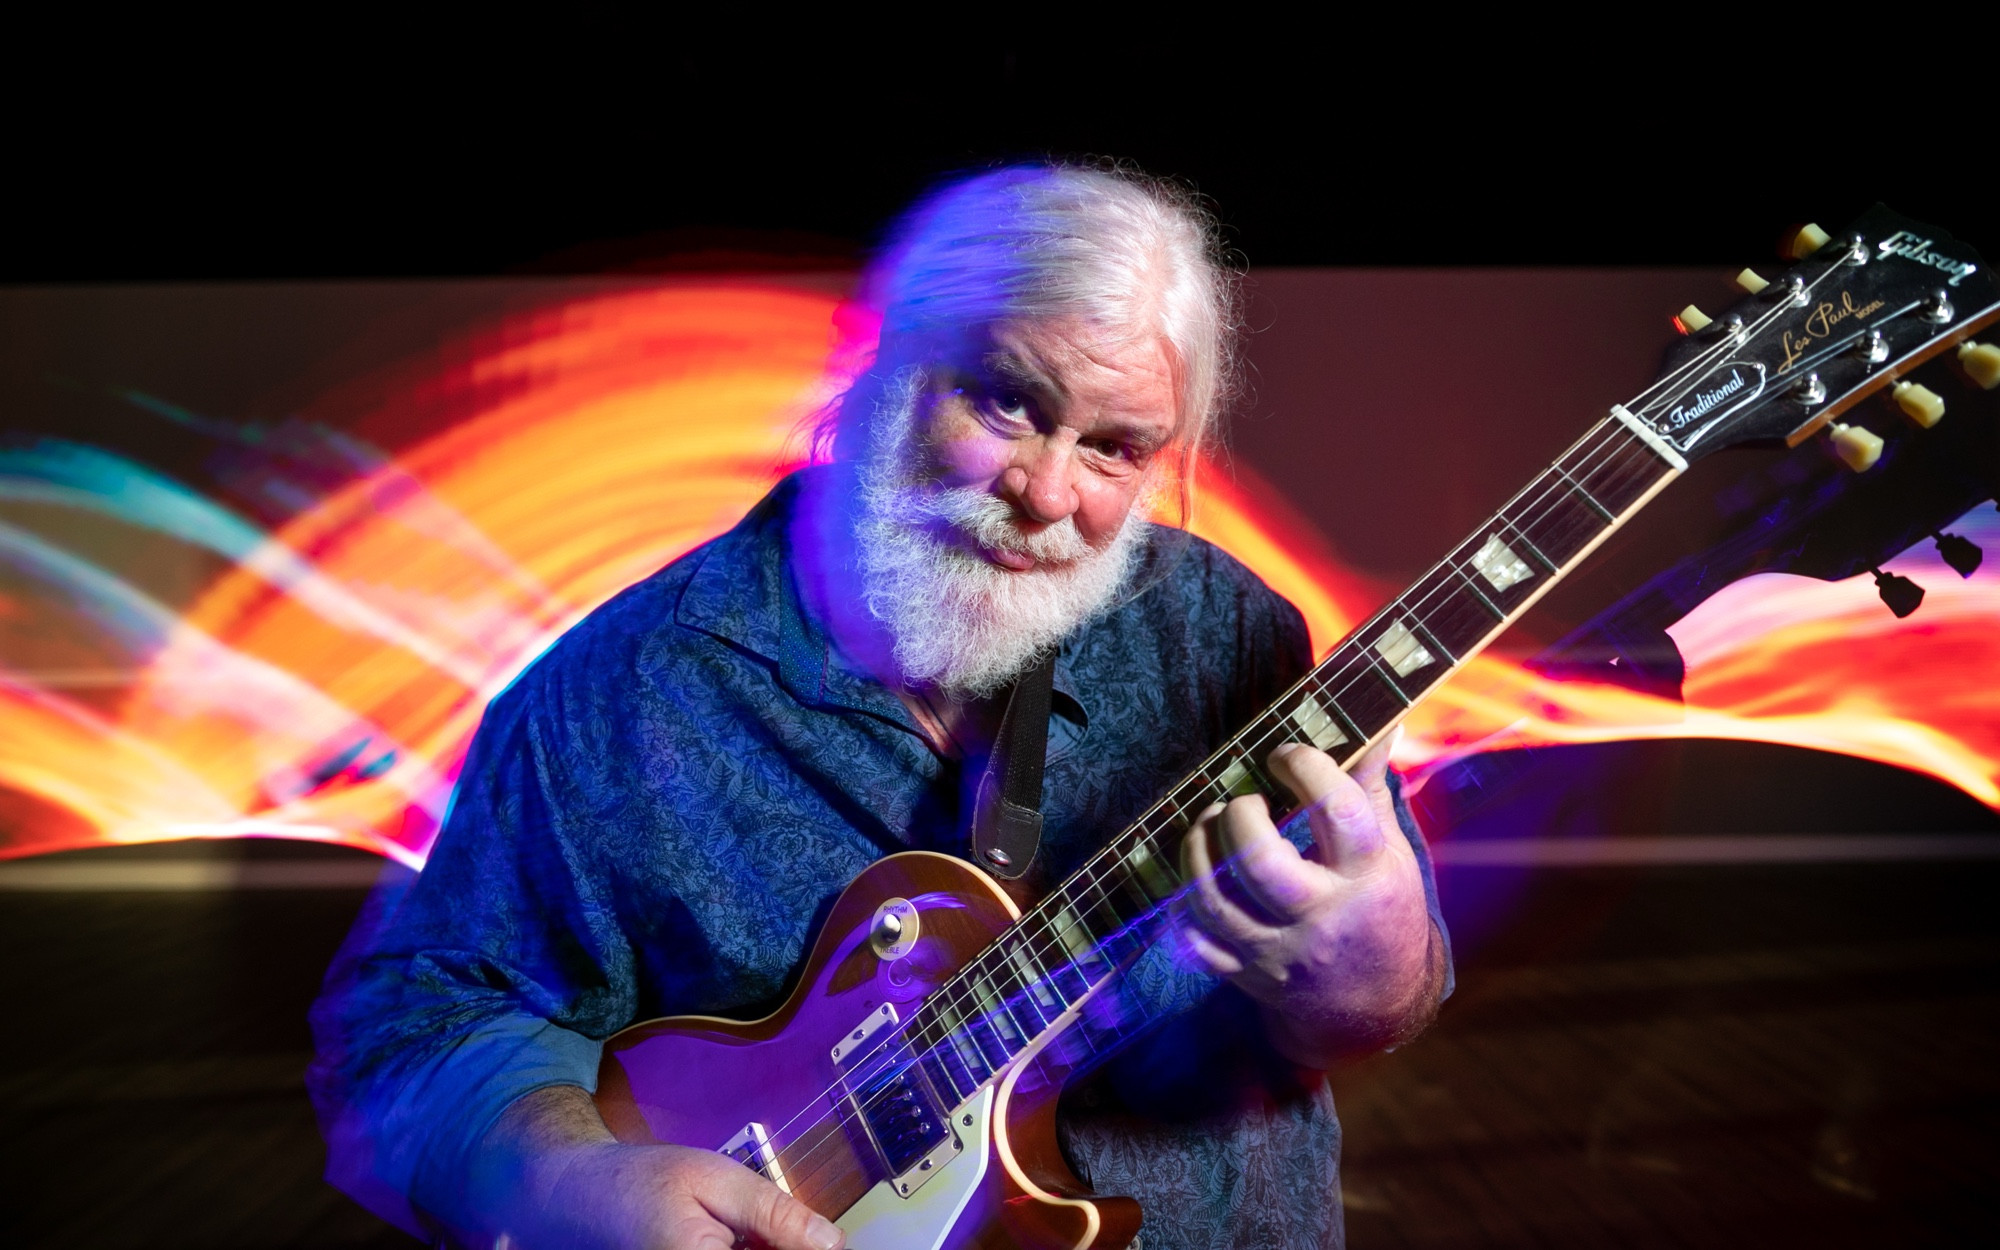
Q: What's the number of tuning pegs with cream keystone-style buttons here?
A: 6